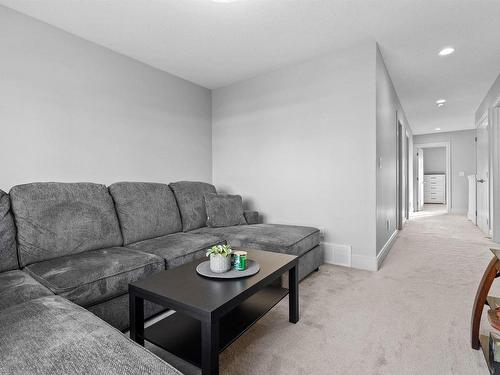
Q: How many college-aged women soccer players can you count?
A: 0